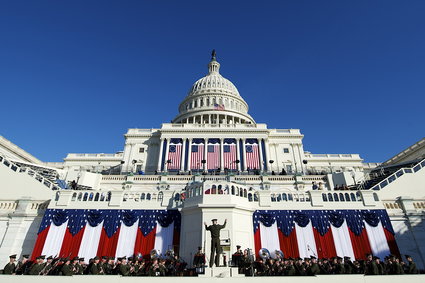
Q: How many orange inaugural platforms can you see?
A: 0